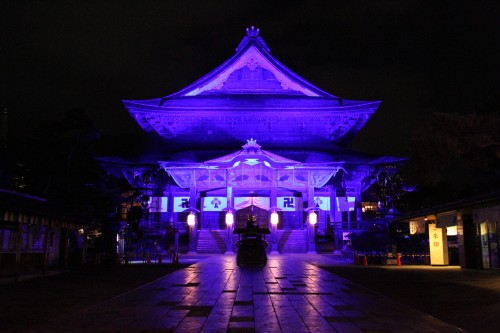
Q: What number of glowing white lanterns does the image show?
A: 4